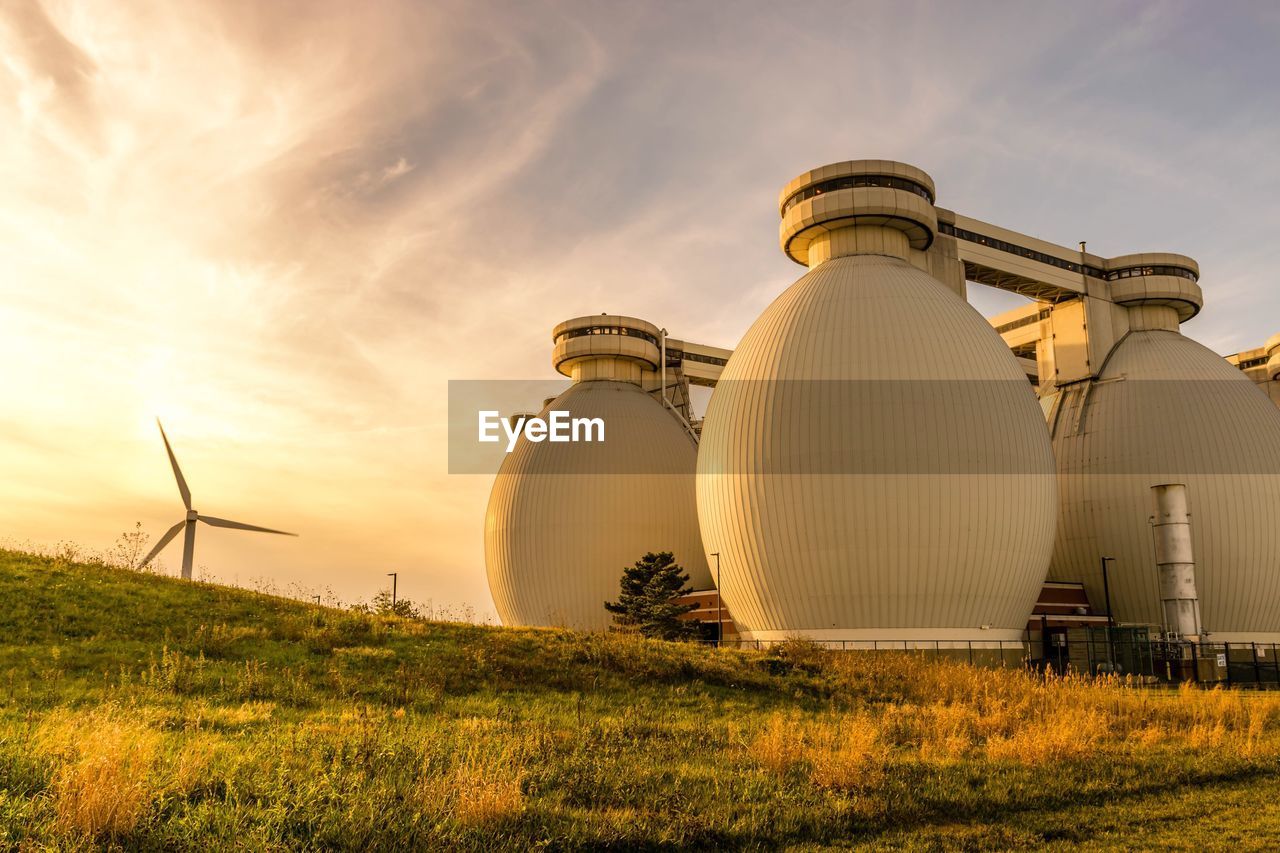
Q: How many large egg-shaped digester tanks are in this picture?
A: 3